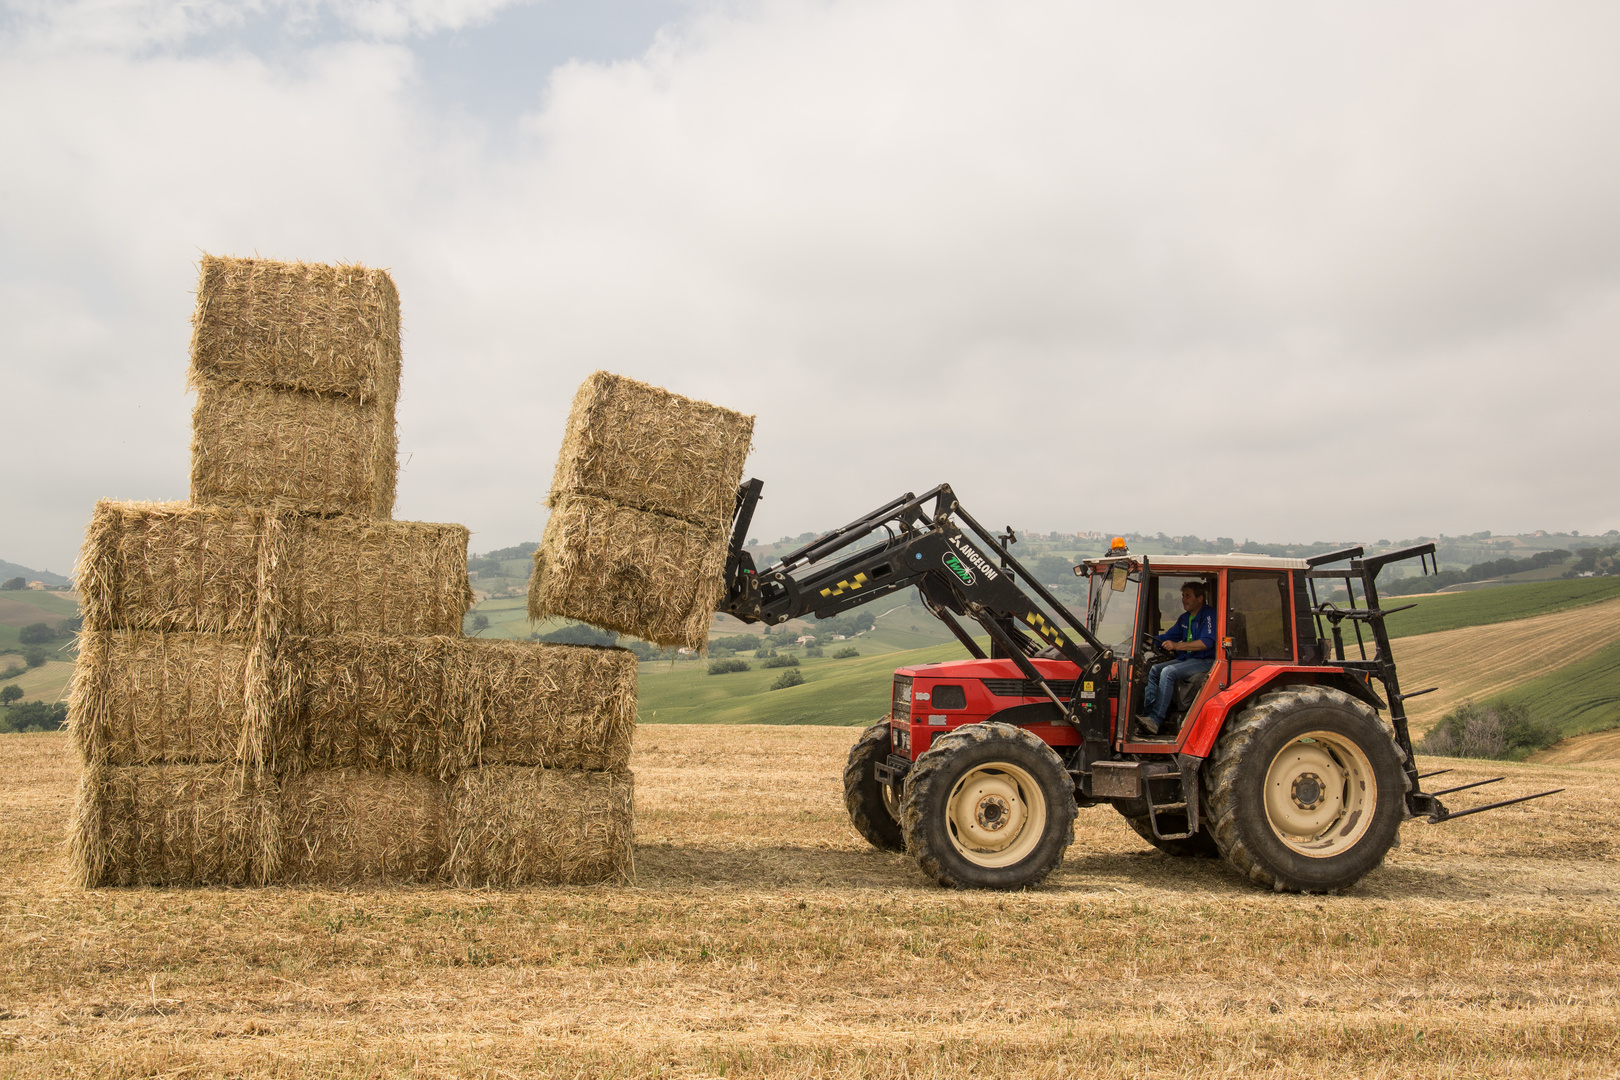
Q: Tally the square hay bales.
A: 12